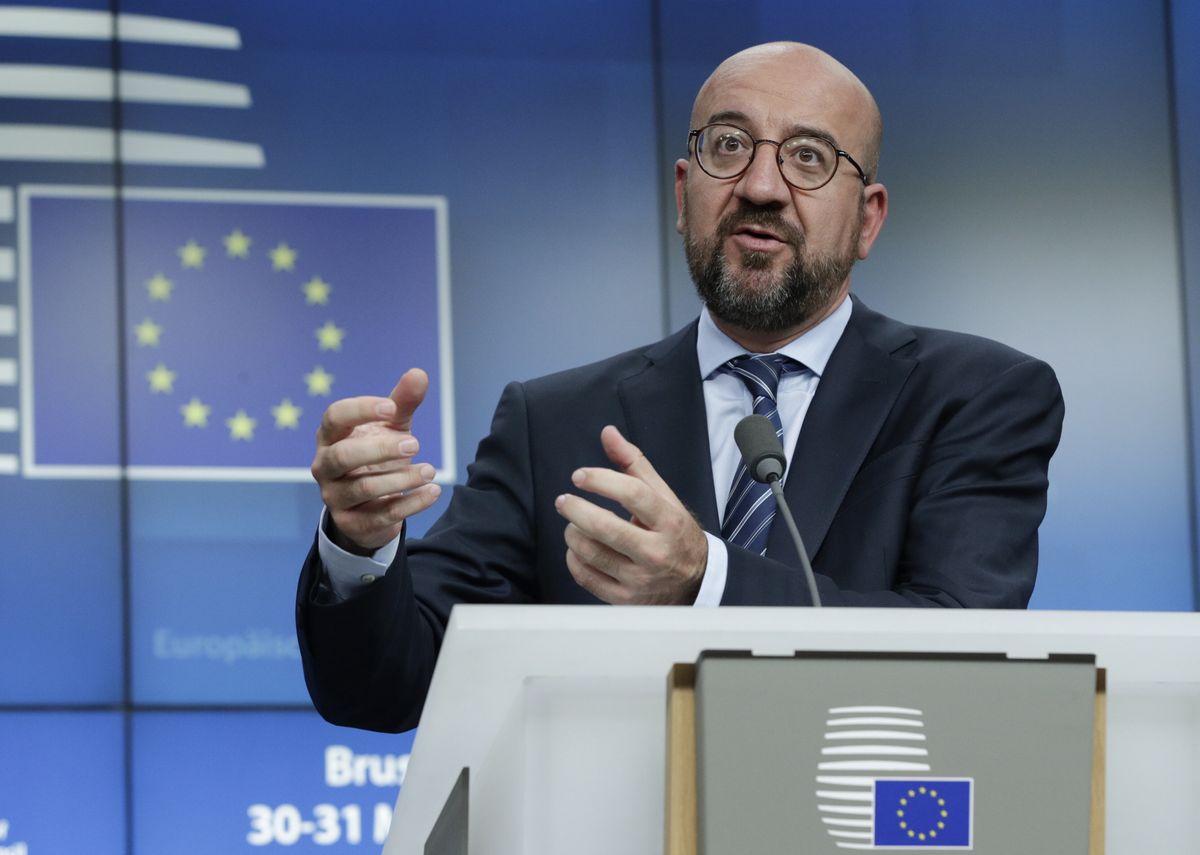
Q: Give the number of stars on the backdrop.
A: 12